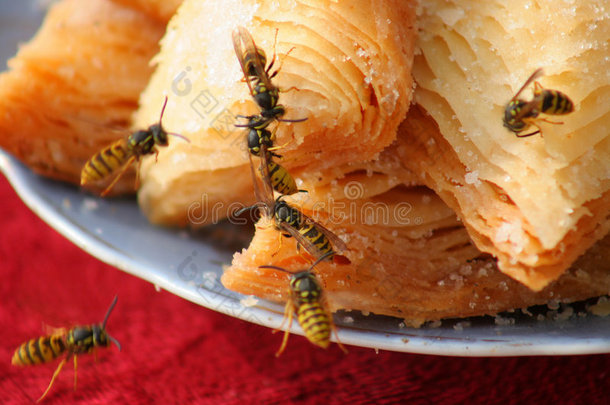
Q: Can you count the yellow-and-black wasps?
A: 7